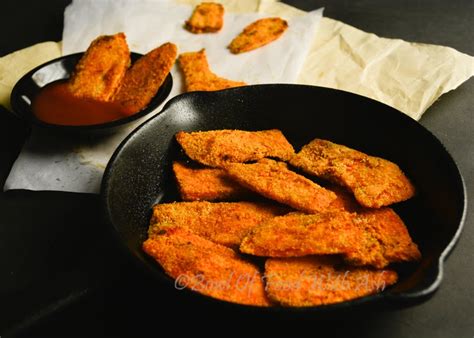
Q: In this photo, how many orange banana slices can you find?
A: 14